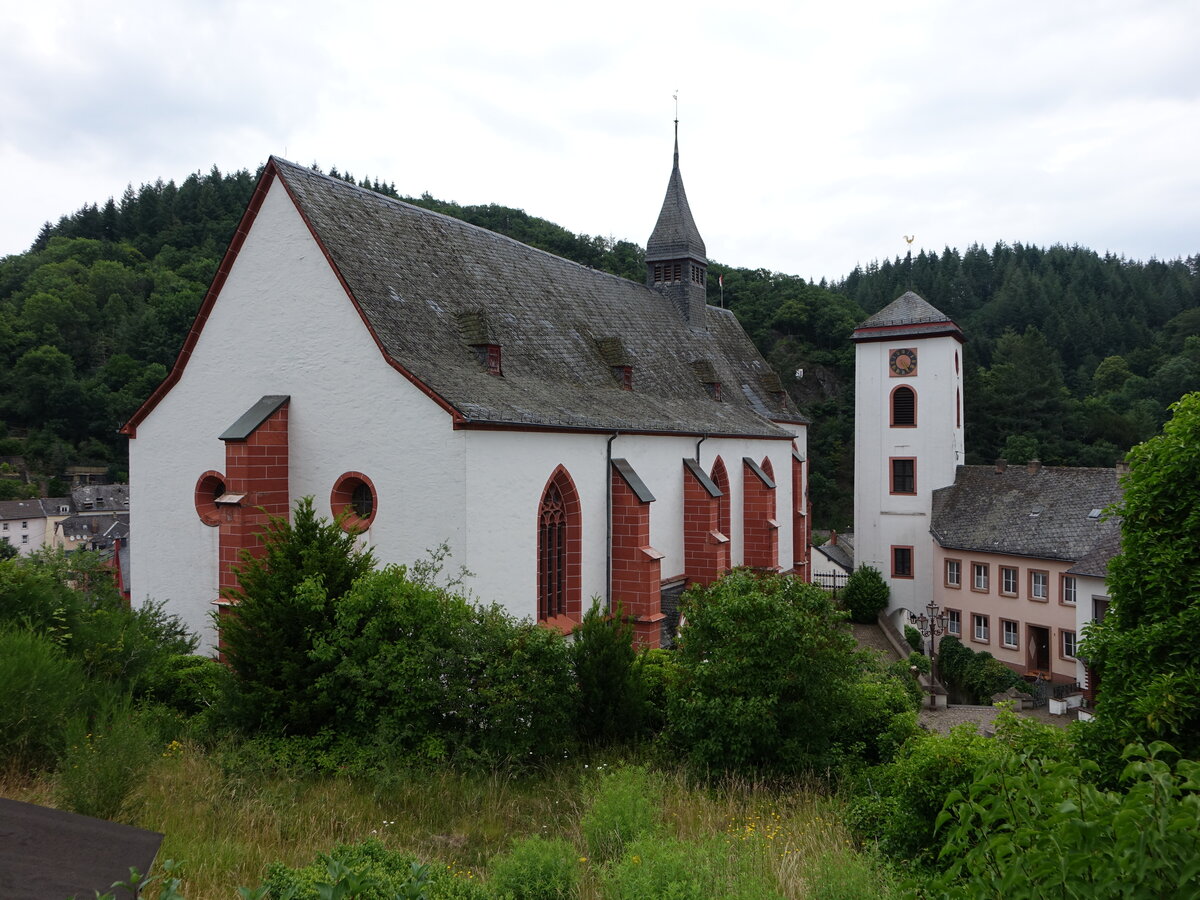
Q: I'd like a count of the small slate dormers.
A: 4